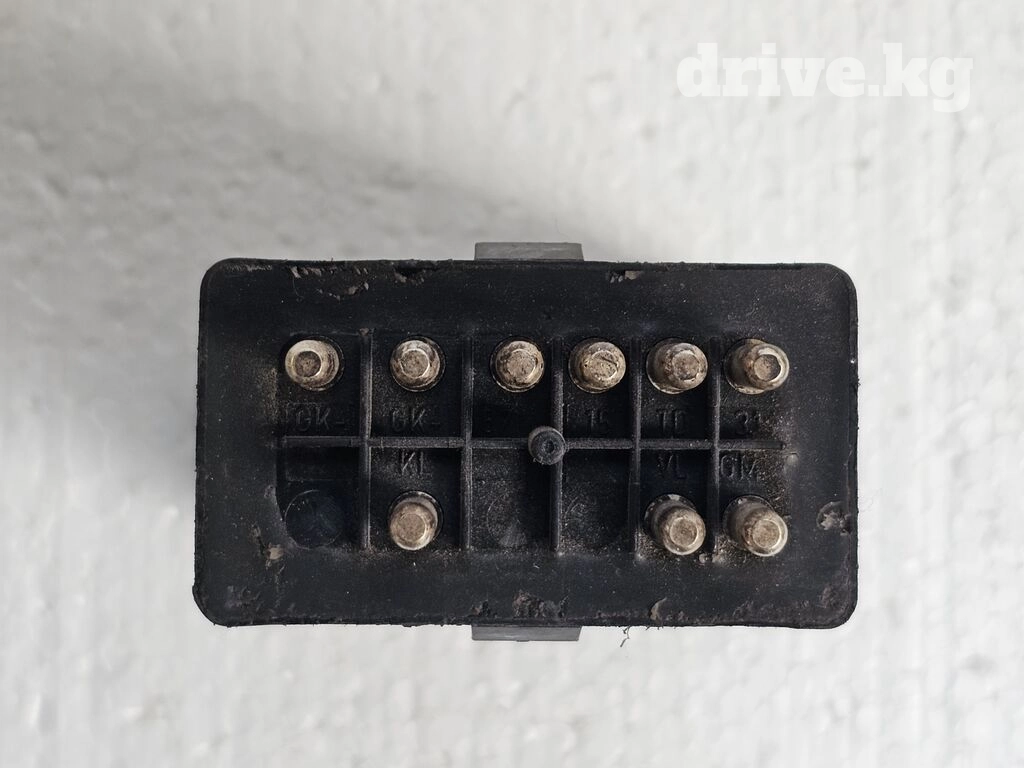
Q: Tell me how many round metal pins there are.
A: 9